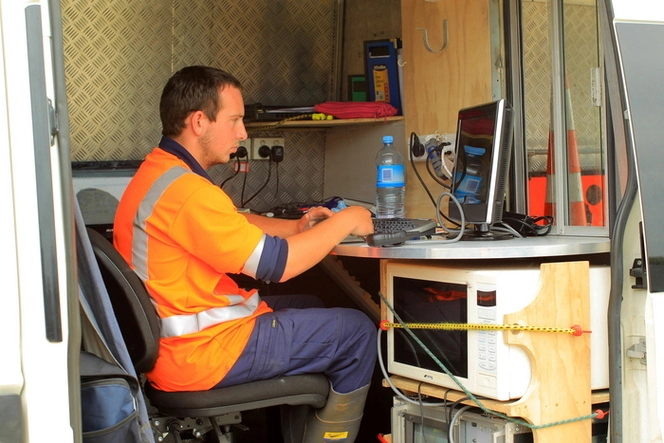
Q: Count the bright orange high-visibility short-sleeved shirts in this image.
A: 1